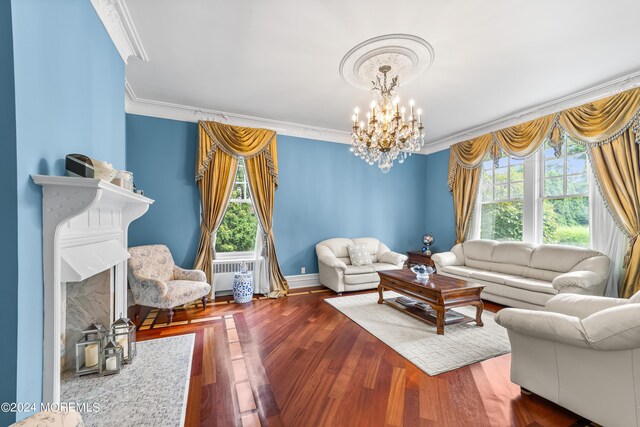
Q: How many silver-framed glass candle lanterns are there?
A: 3